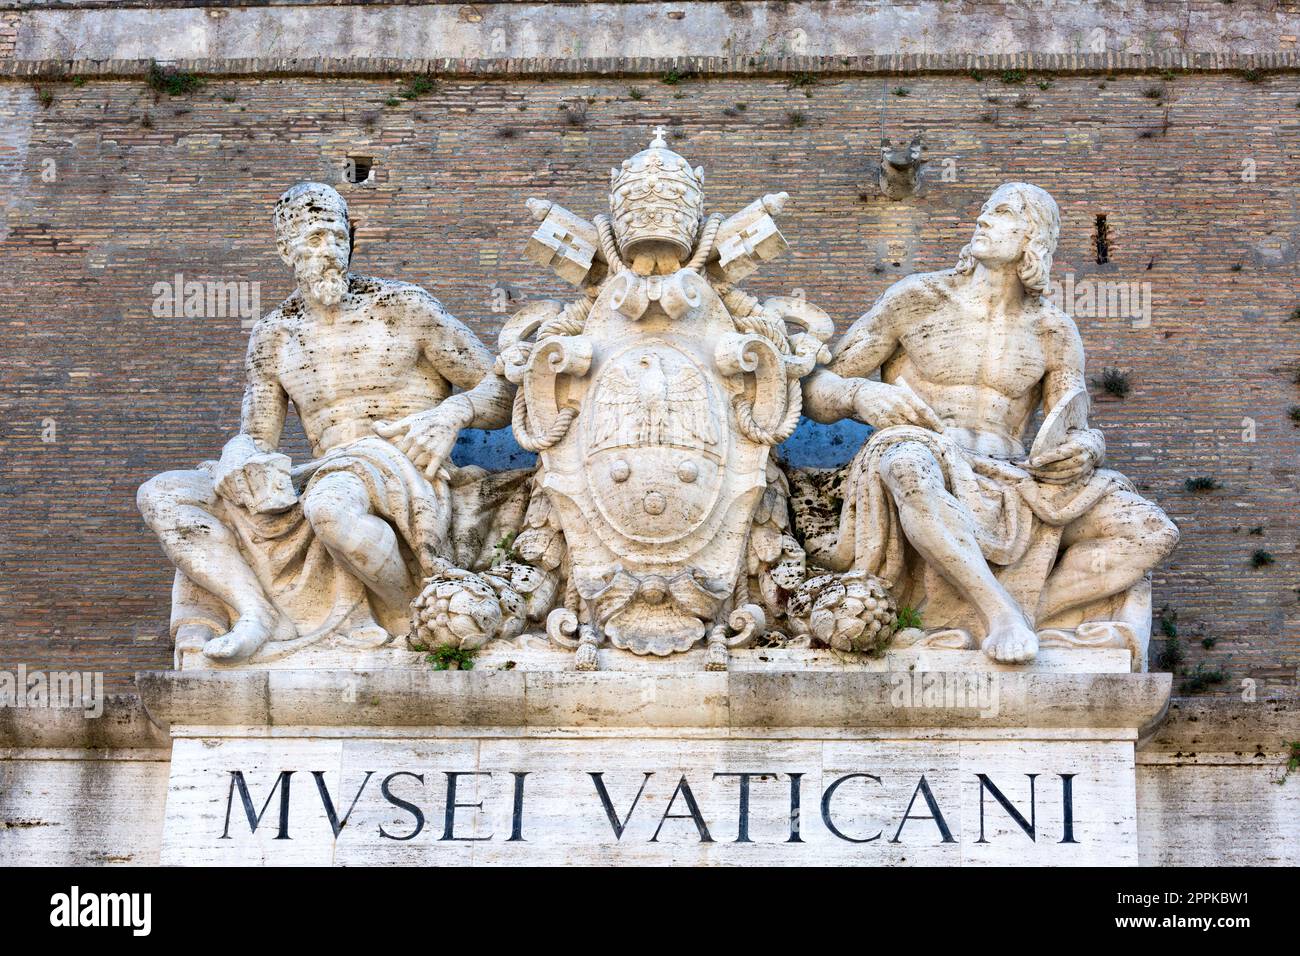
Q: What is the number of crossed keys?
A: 2